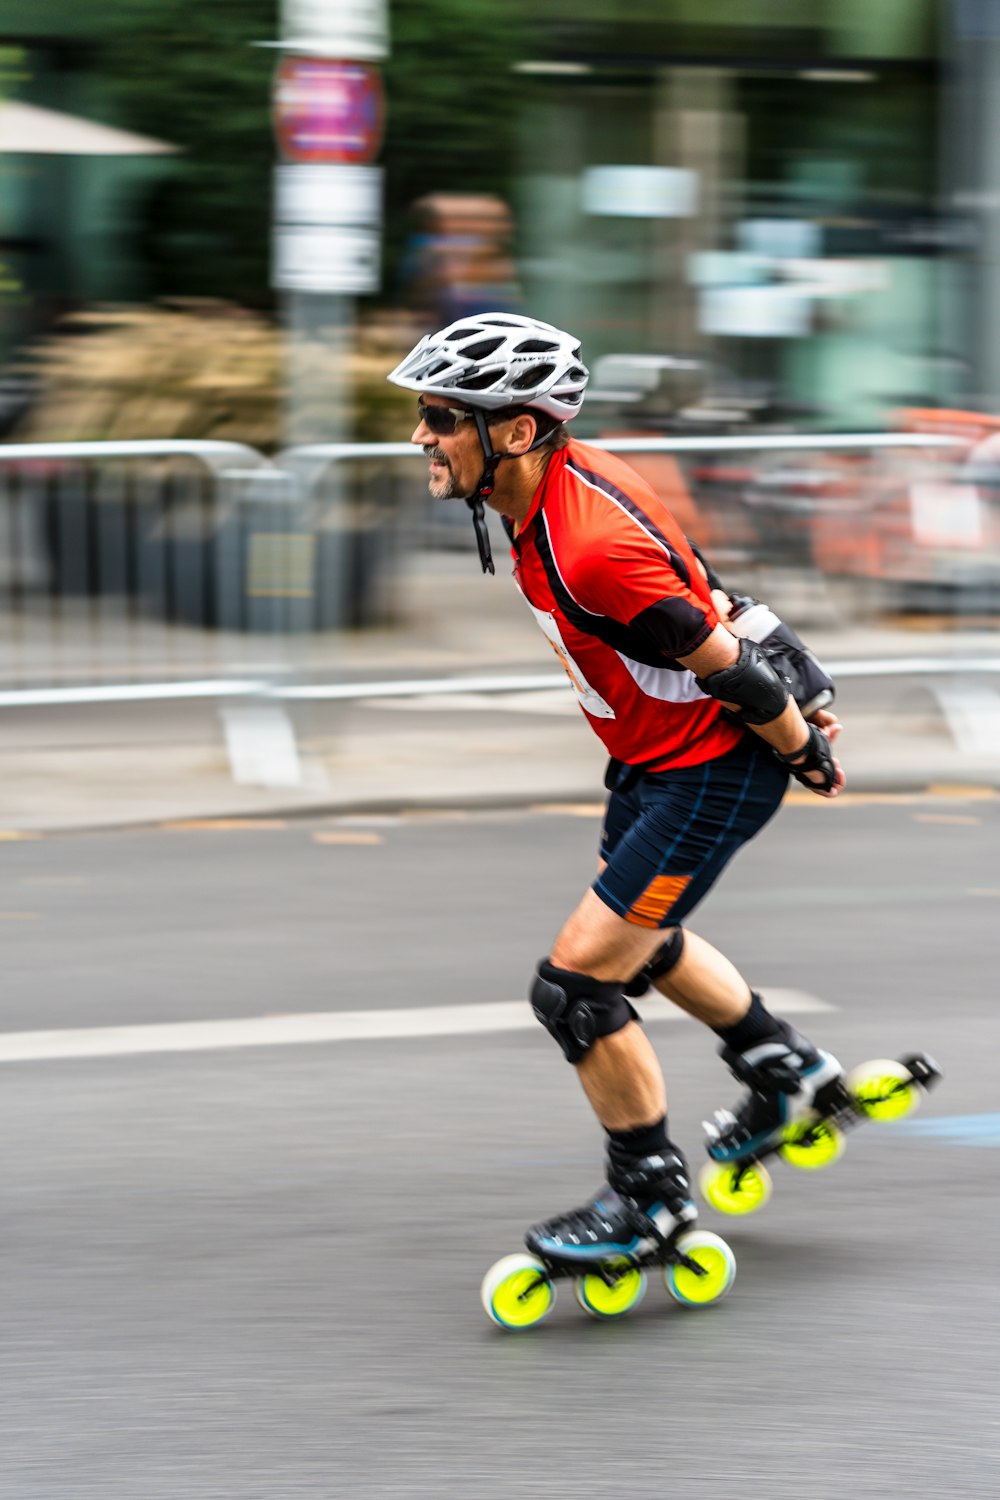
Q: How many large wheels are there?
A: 6